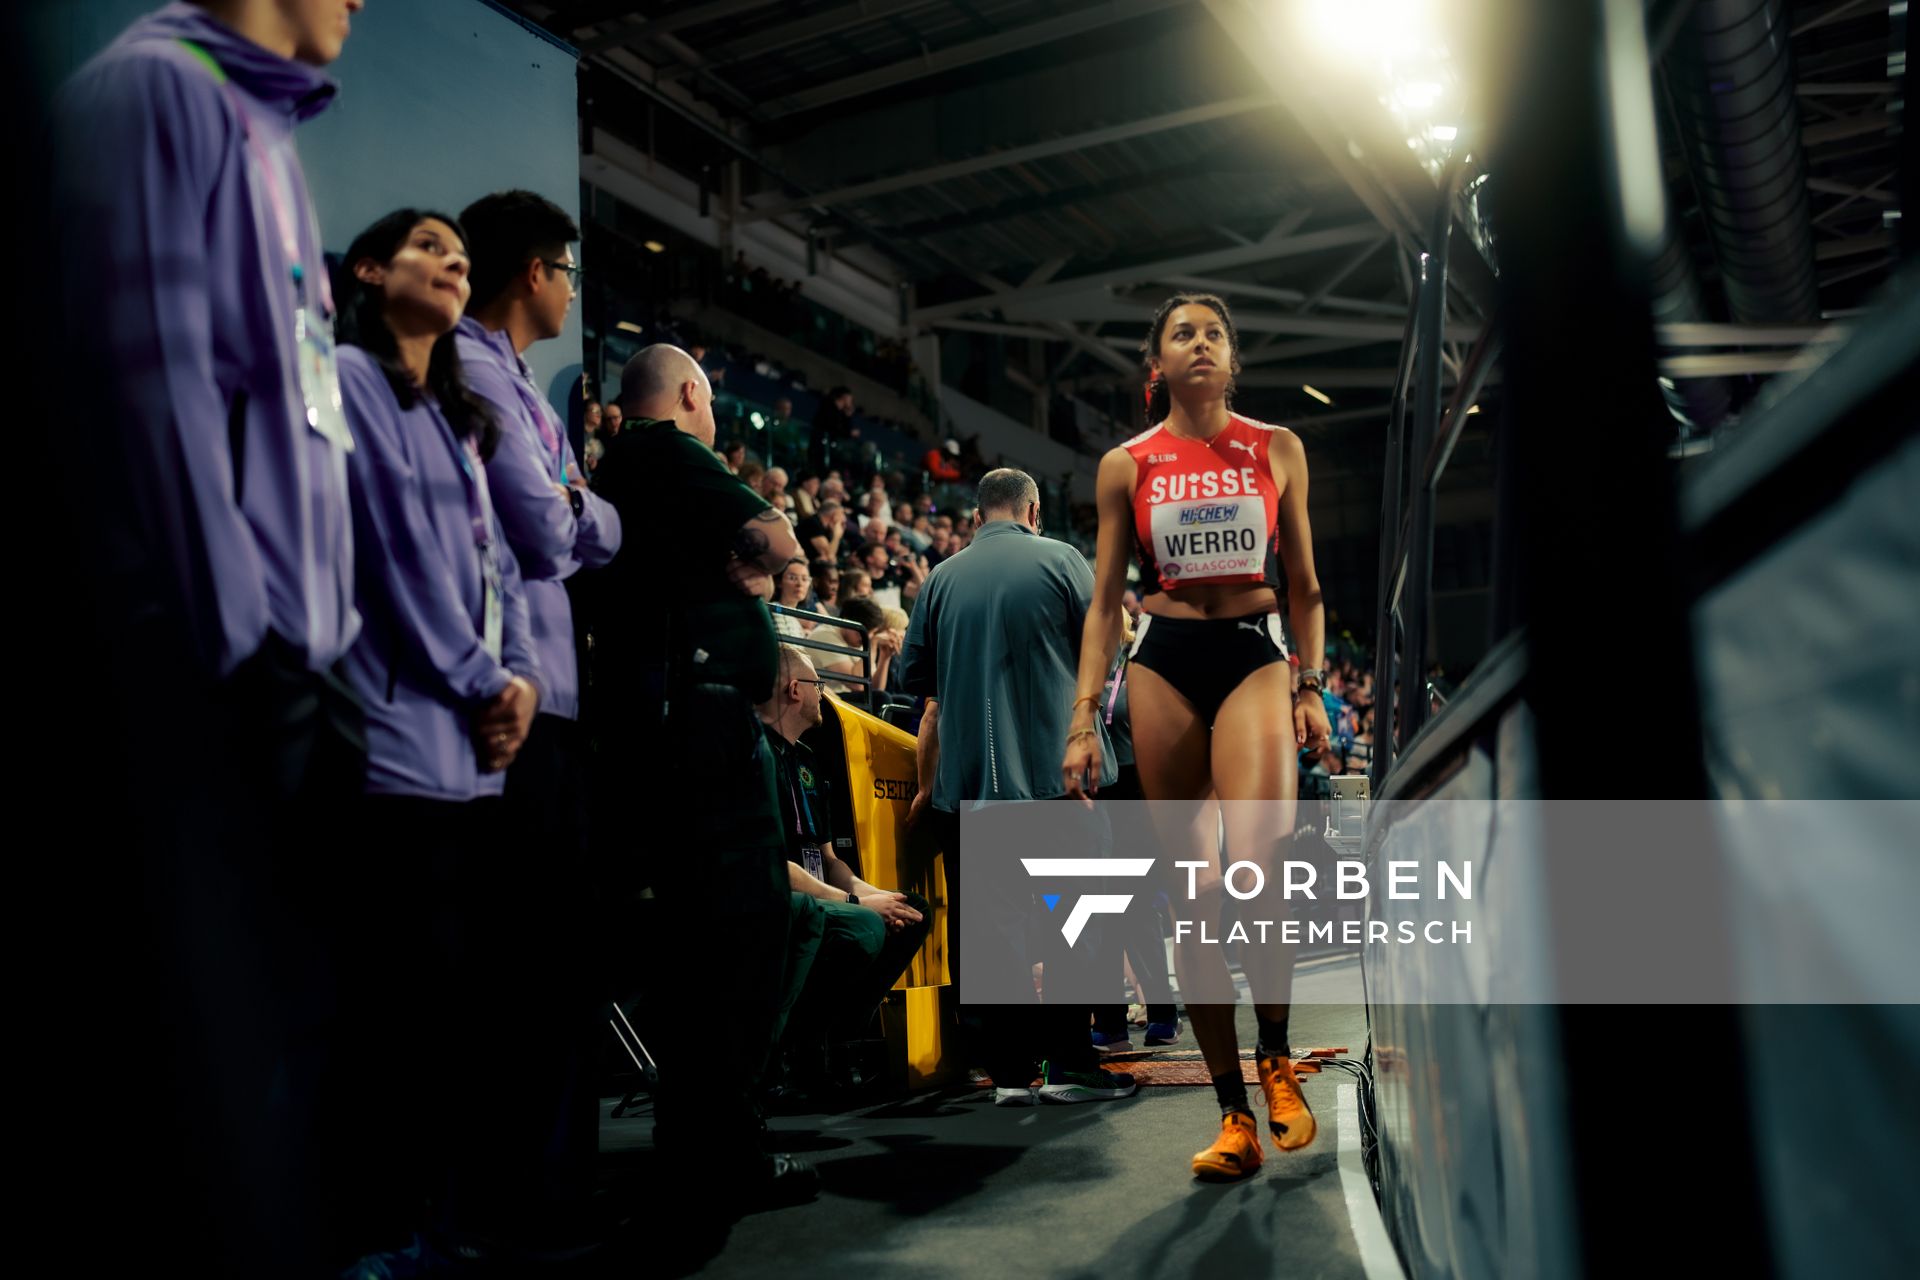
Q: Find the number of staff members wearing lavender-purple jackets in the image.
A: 3